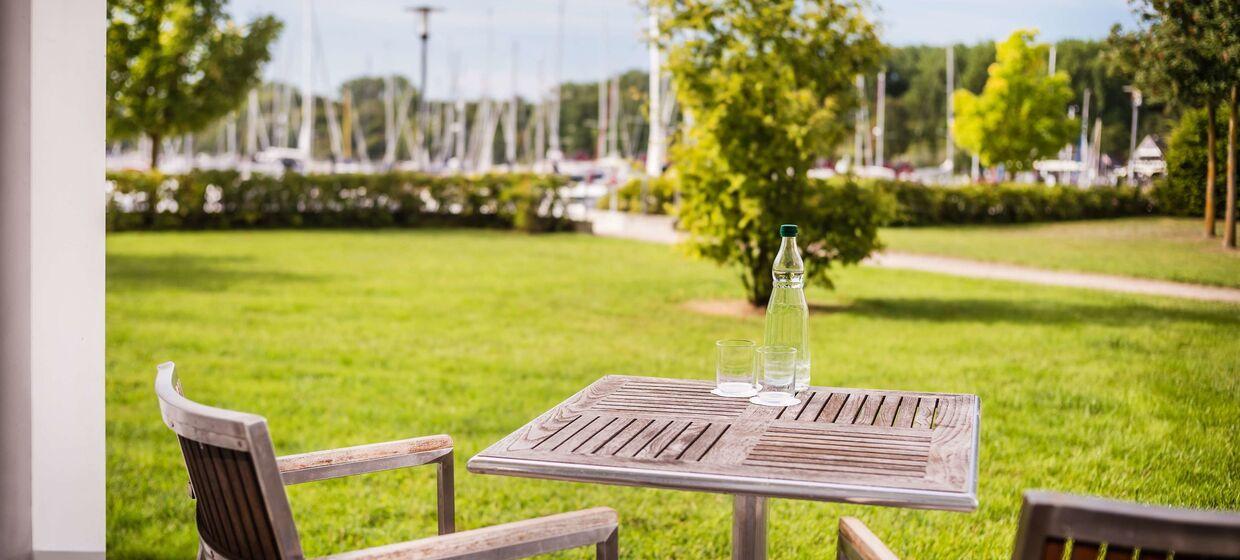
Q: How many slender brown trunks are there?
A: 2